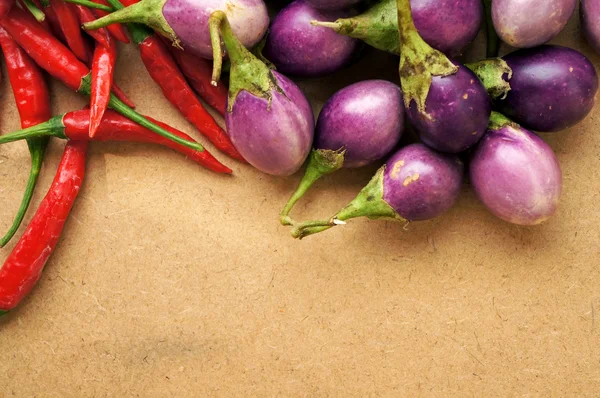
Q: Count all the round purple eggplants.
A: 12